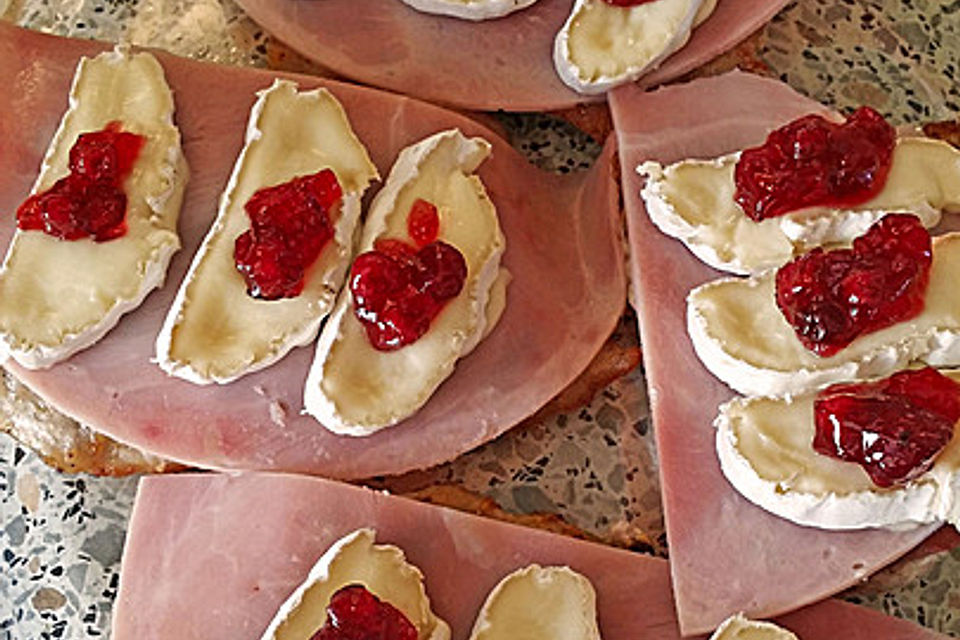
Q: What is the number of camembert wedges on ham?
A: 11